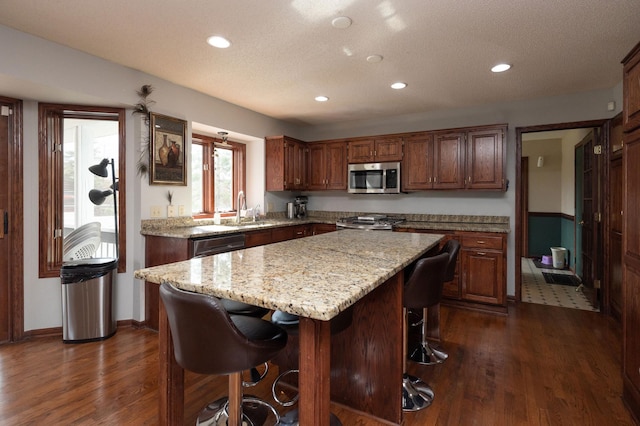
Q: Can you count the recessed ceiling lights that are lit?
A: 4